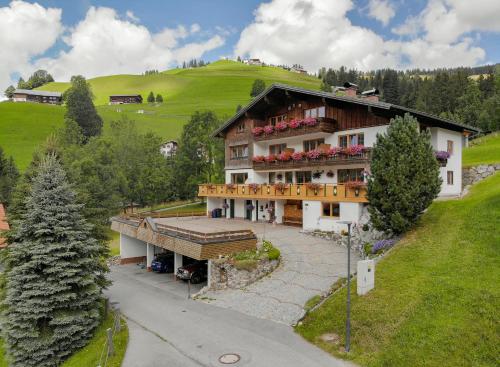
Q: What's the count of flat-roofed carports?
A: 1